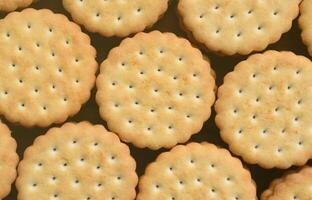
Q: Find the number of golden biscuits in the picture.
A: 11